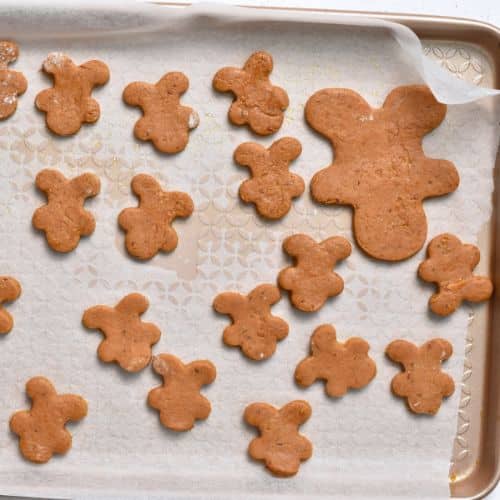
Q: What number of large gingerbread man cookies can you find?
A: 1